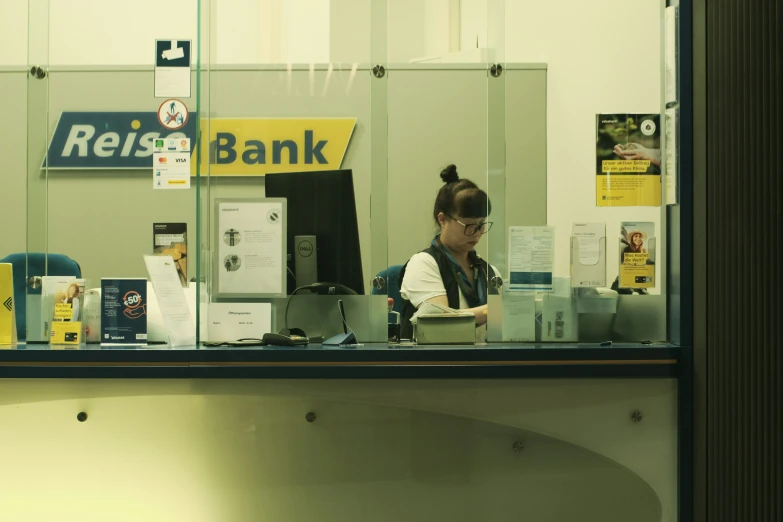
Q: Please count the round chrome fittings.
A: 10